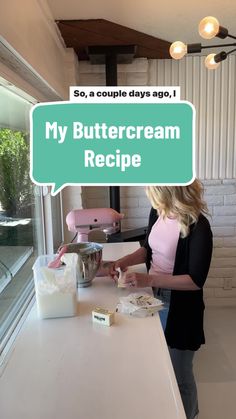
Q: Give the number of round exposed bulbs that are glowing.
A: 3